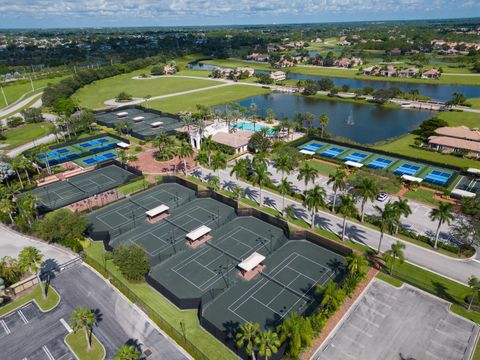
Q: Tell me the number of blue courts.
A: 11